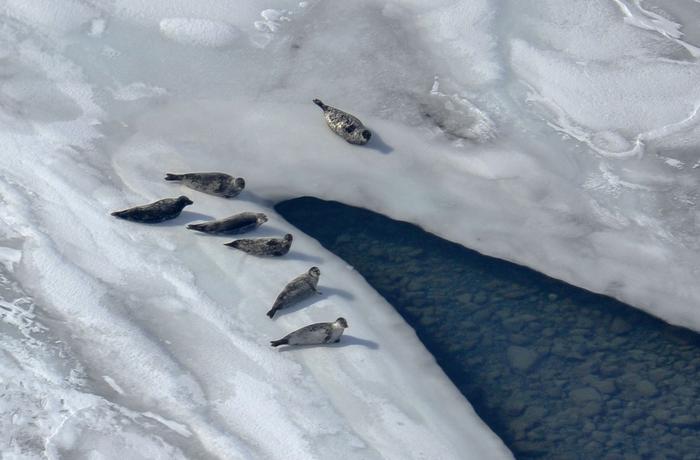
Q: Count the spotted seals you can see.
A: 7